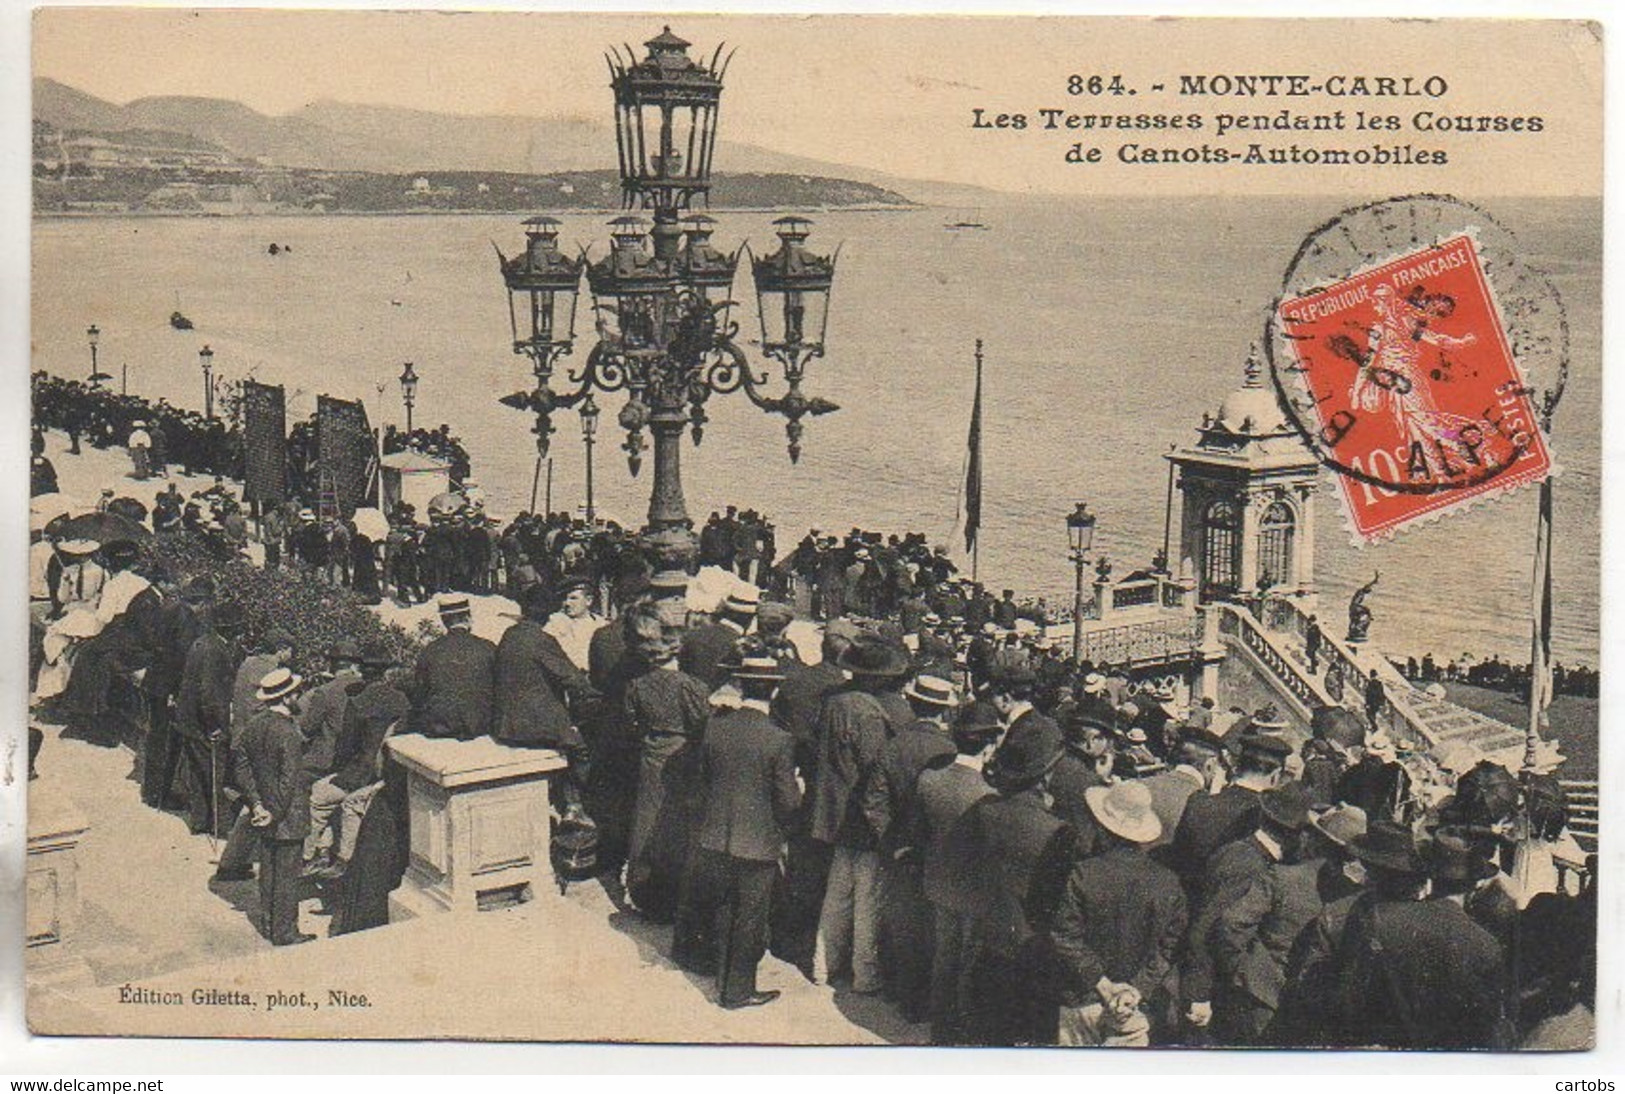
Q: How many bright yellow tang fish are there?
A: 0